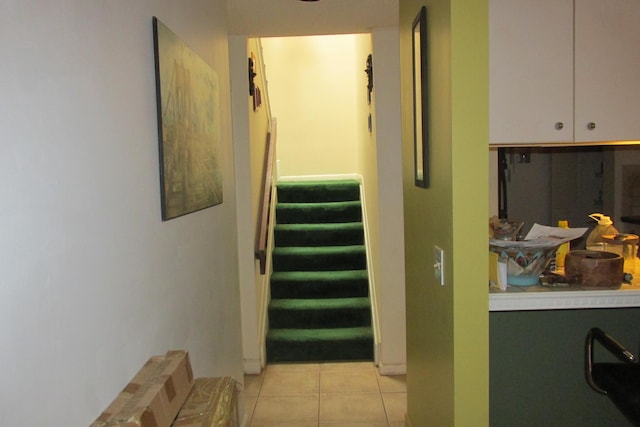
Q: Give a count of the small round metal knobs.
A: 2